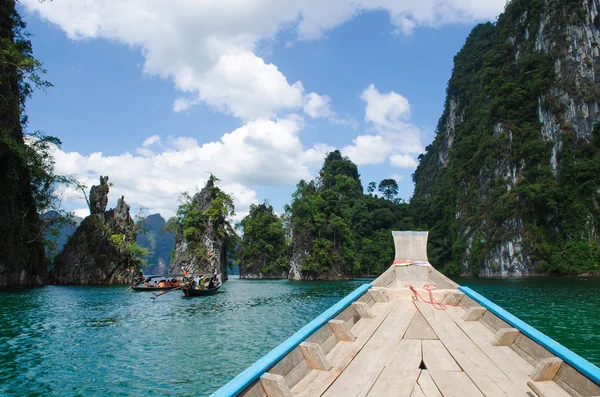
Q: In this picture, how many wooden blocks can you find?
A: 9